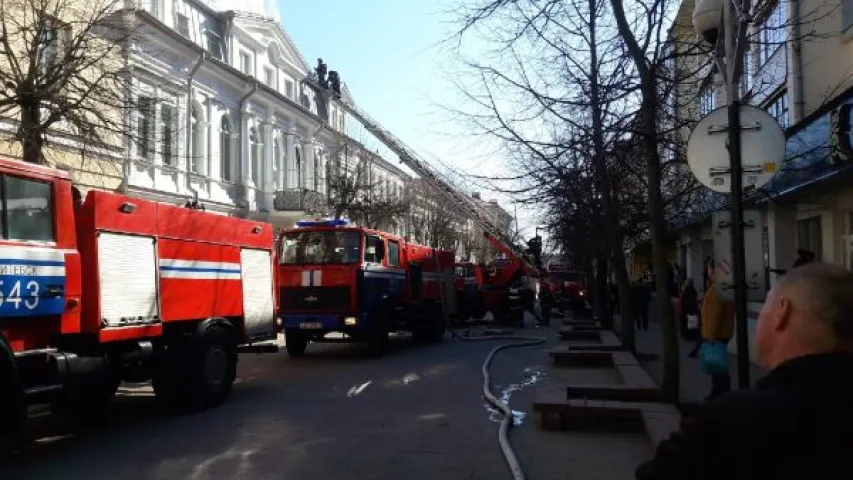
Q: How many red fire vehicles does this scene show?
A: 4